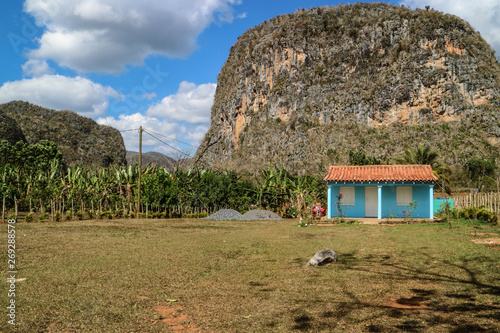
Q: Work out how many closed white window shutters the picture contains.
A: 2